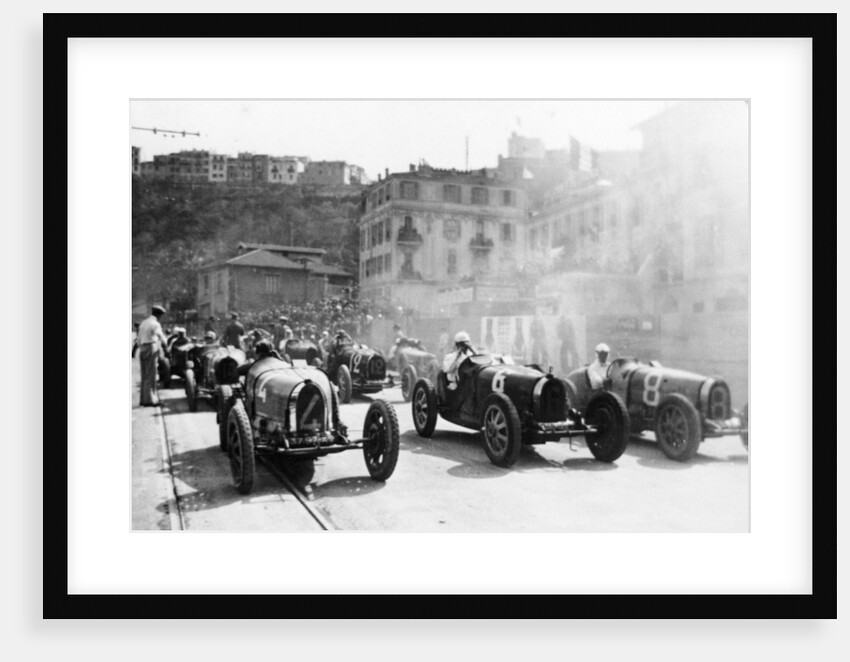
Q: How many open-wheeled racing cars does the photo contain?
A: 8